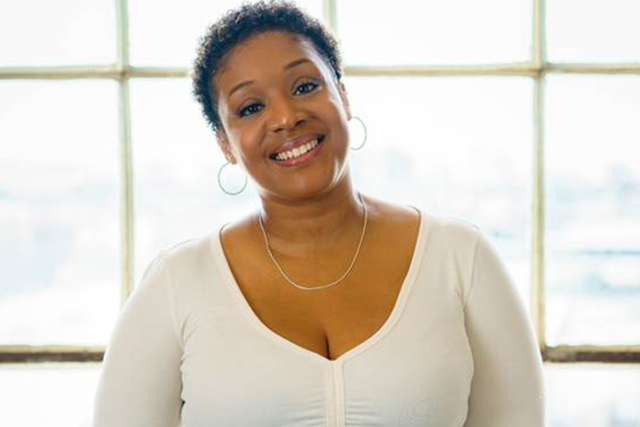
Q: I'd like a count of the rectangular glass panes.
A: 10